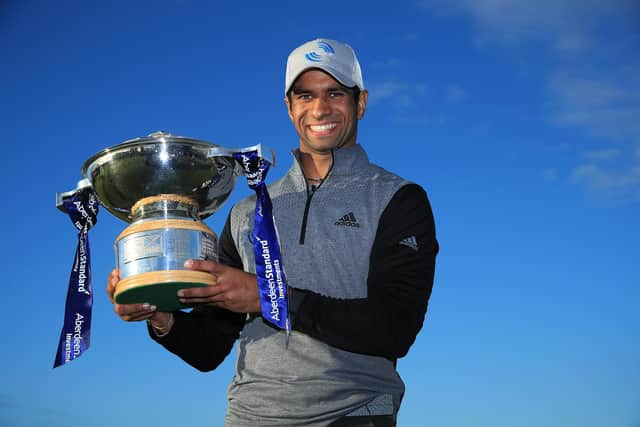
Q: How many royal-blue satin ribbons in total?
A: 2